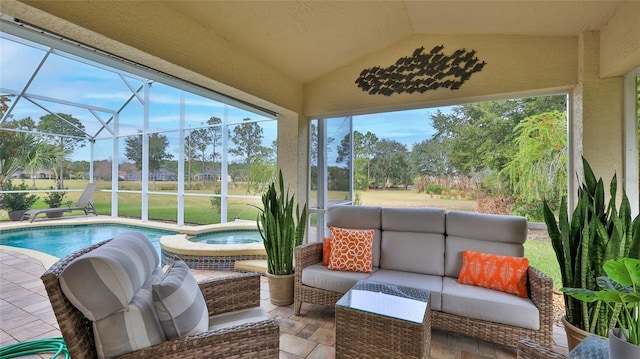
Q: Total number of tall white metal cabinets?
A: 0